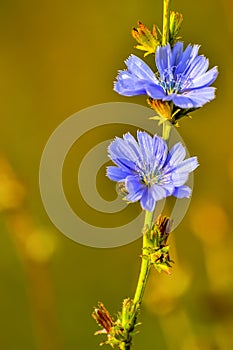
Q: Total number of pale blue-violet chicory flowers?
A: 2